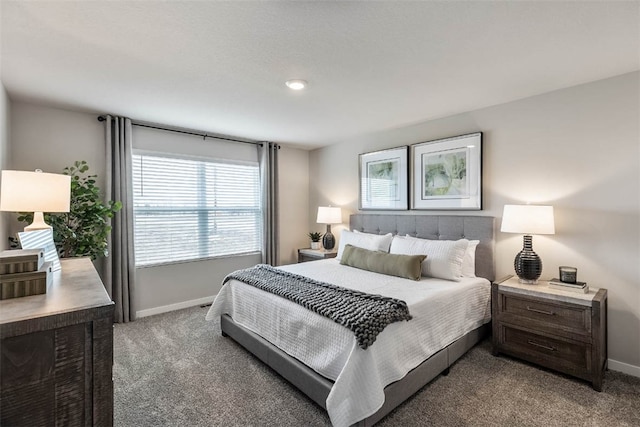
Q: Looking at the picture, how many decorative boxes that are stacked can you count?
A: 2